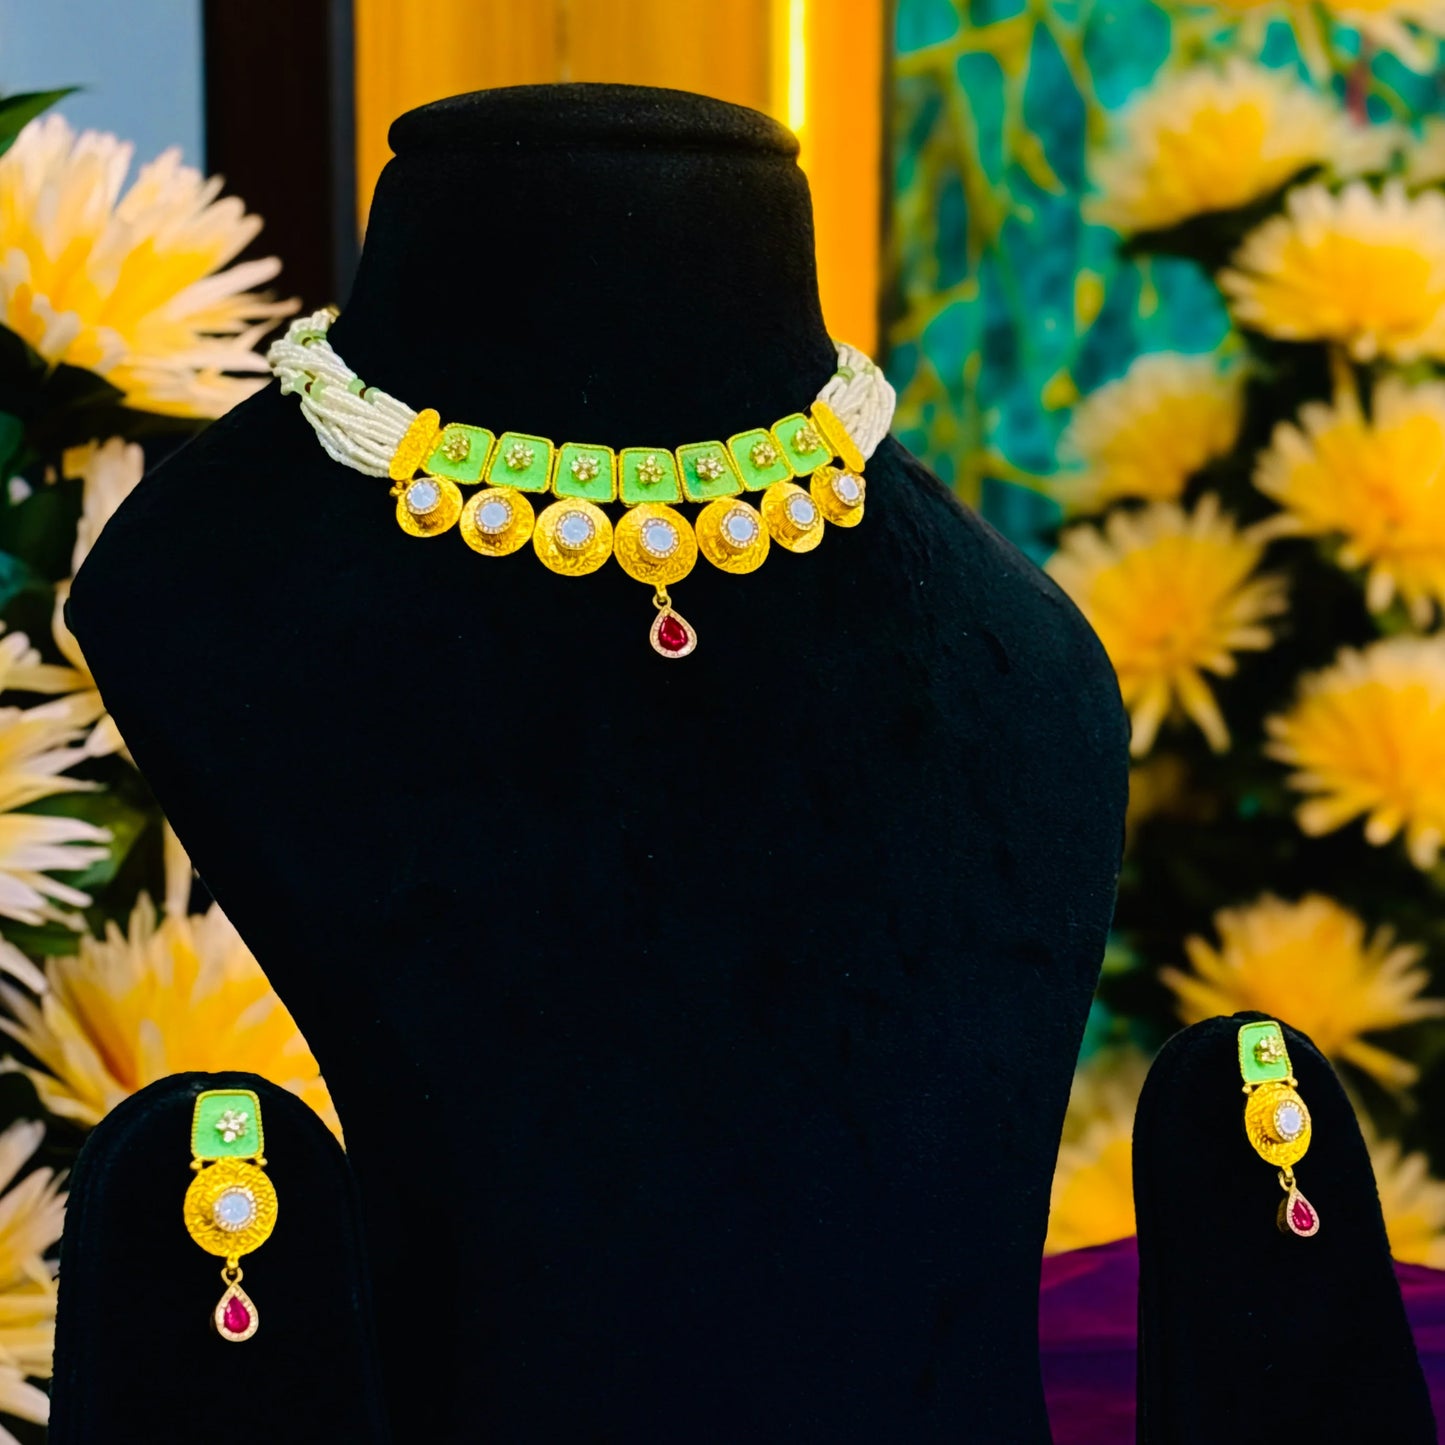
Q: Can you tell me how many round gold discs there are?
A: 9